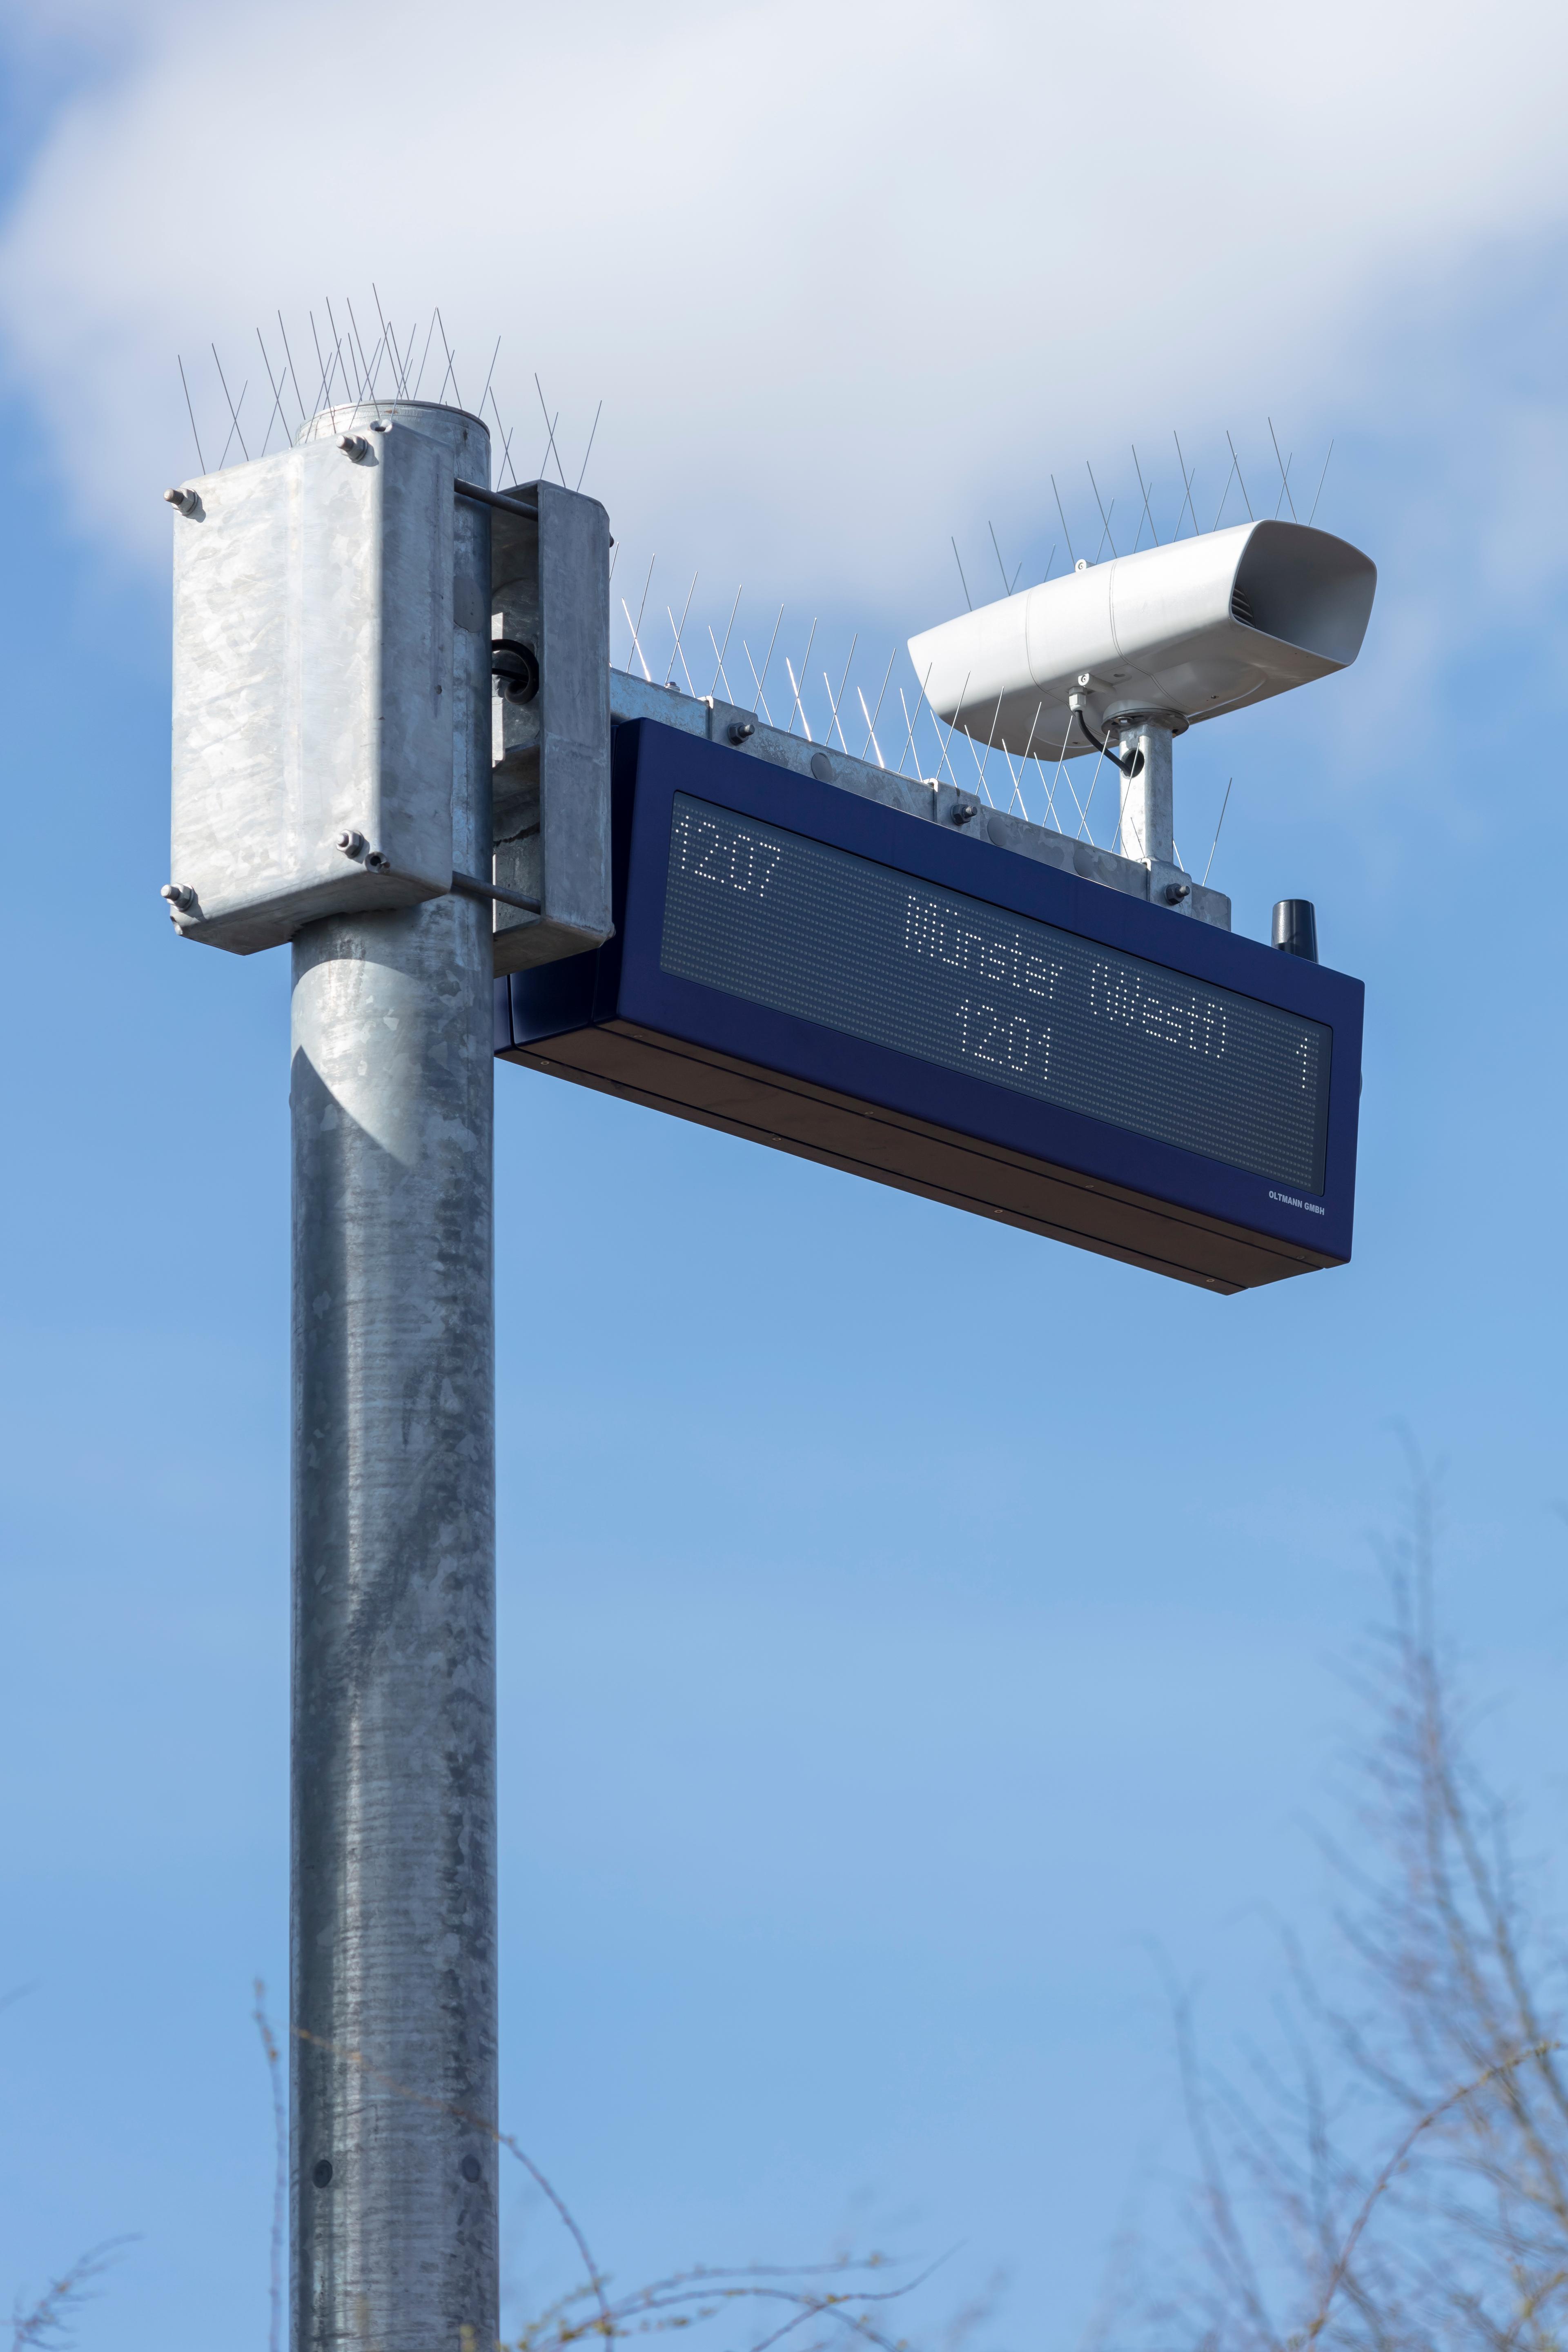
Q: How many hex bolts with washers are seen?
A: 7